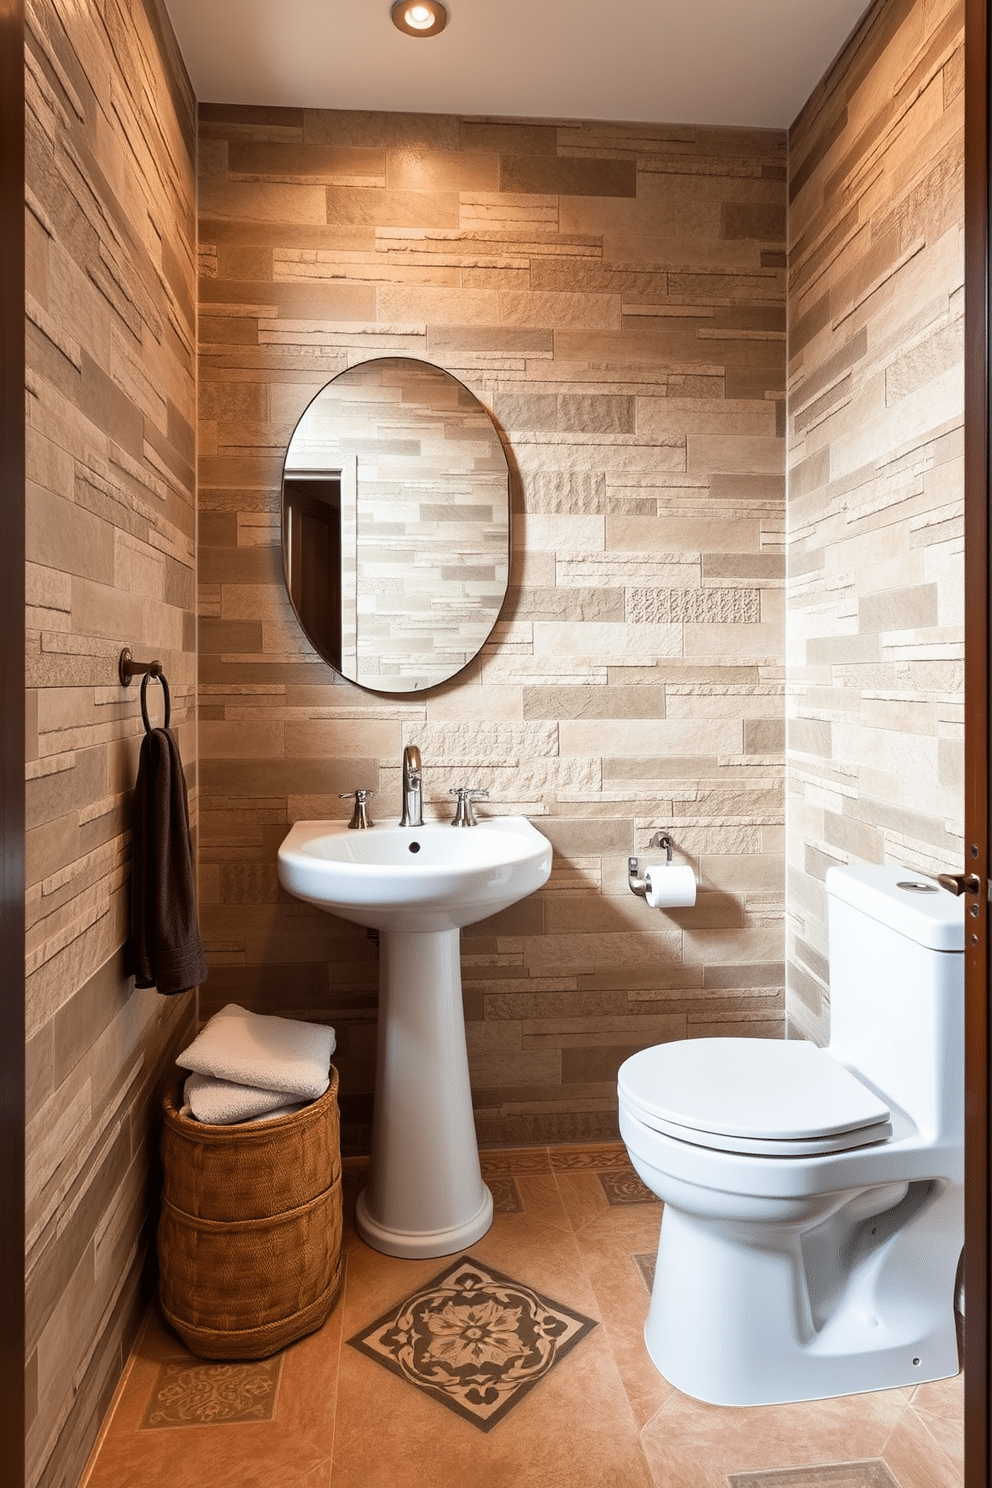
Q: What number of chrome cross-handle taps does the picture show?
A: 2